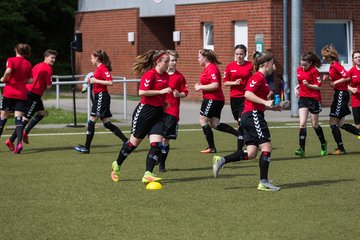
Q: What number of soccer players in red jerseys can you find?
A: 11